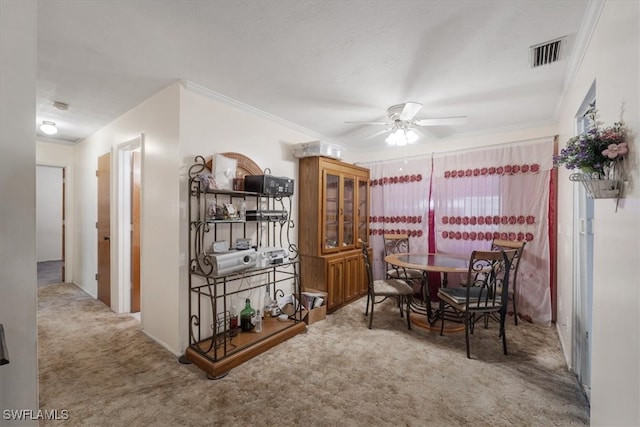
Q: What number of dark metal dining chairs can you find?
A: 4